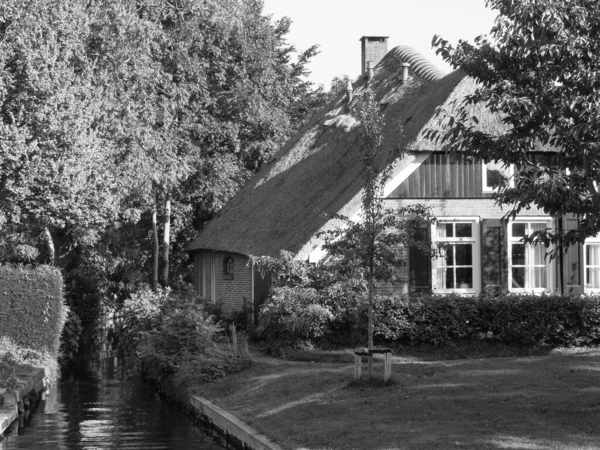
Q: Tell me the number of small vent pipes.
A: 3